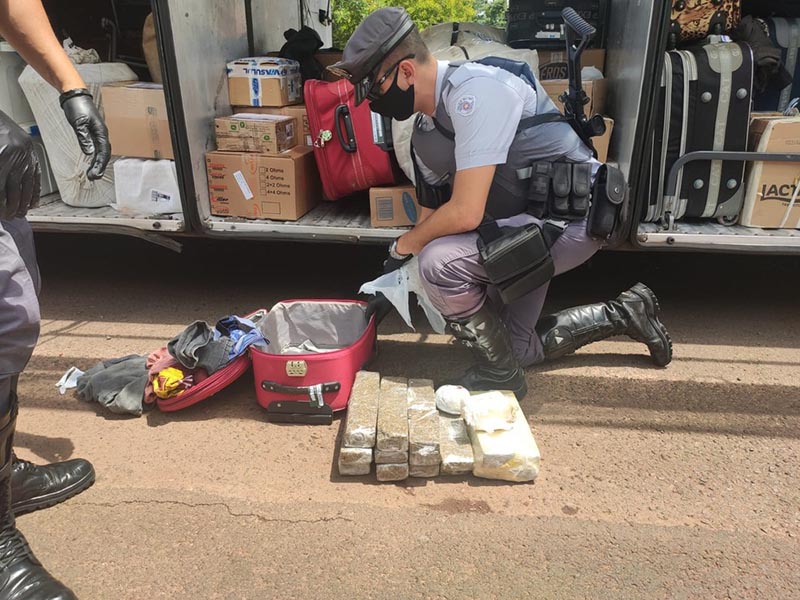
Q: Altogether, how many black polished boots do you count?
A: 4